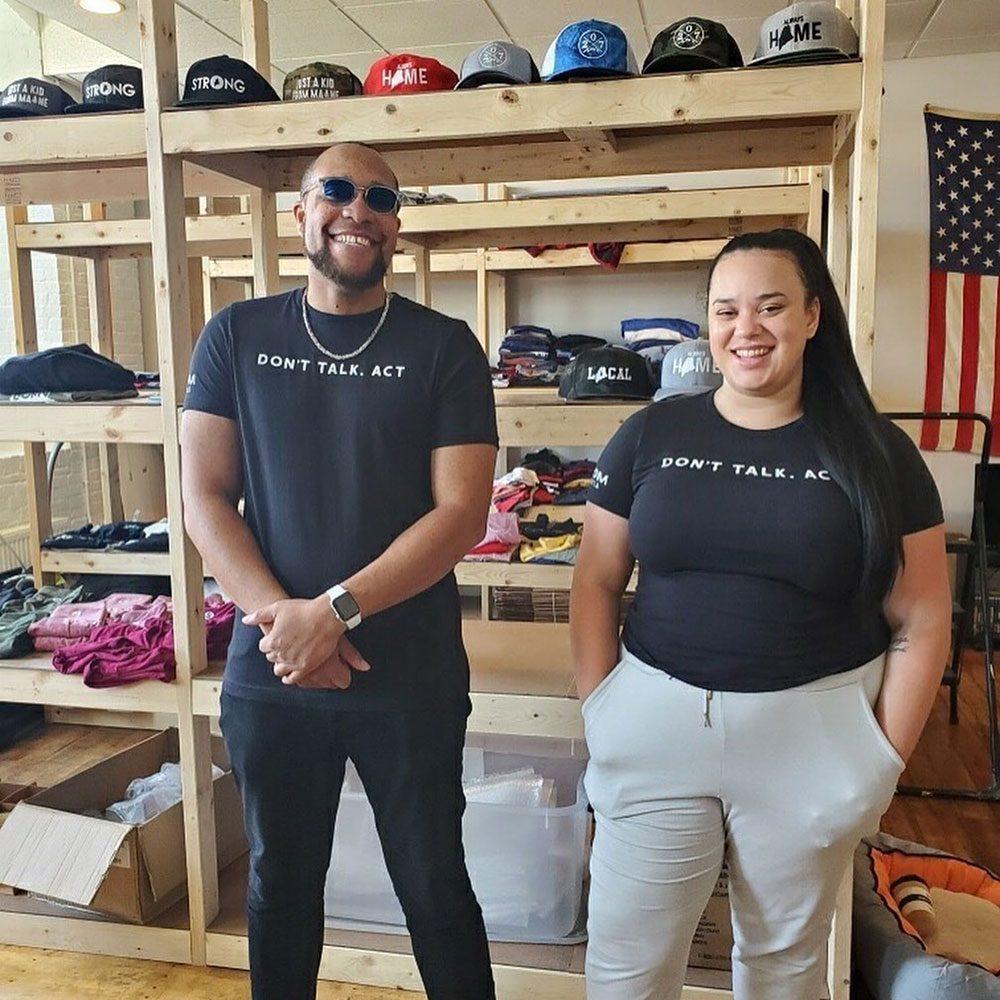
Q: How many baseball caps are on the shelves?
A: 11